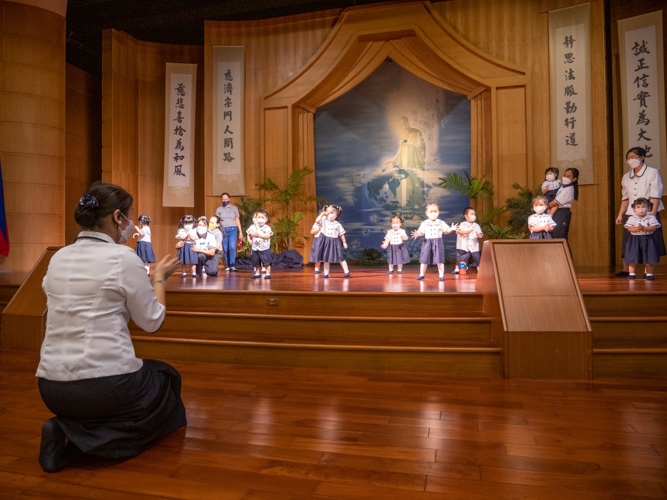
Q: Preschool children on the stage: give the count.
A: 12